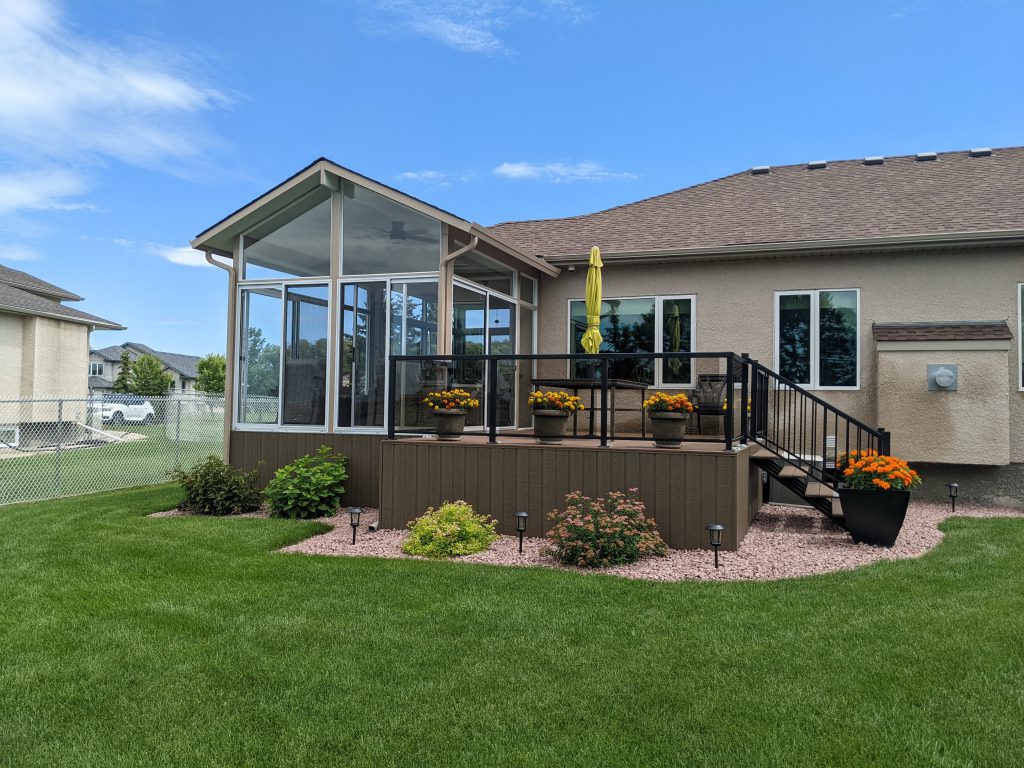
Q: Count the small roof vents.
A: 5